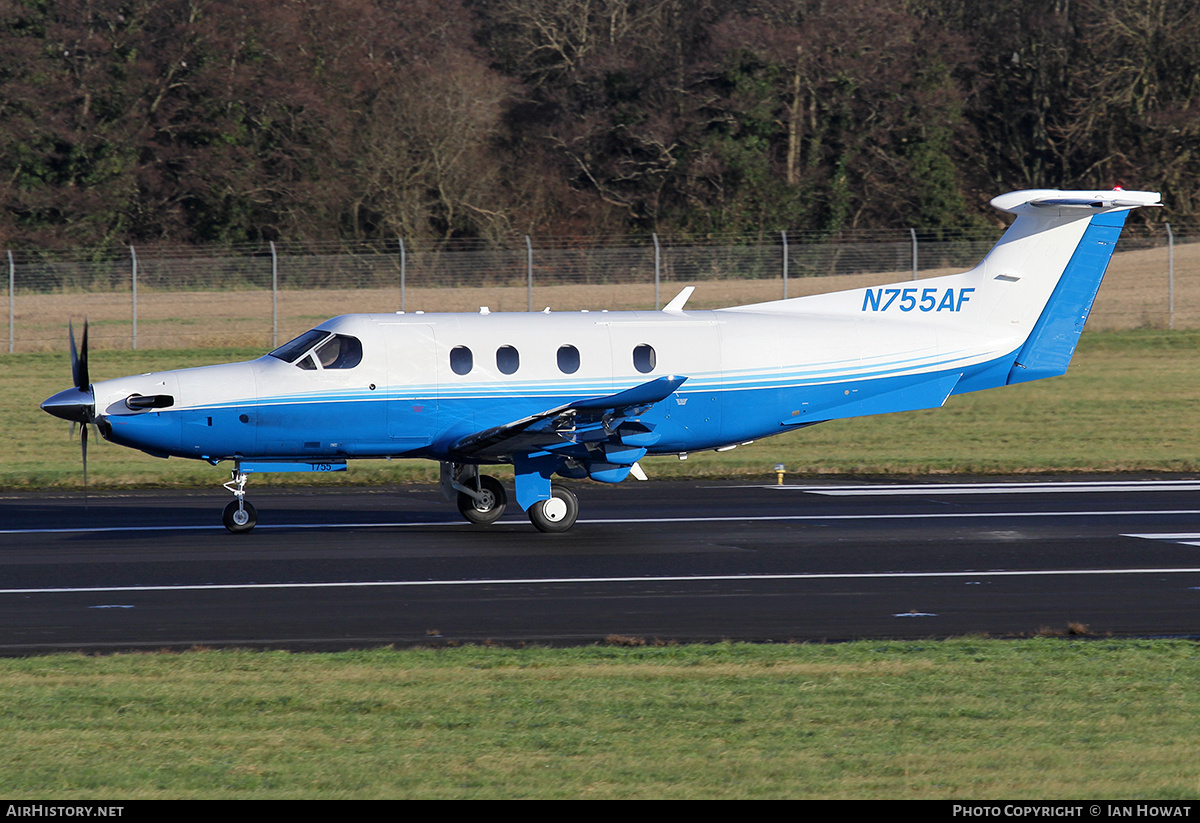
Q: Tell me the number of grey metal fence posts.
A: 9